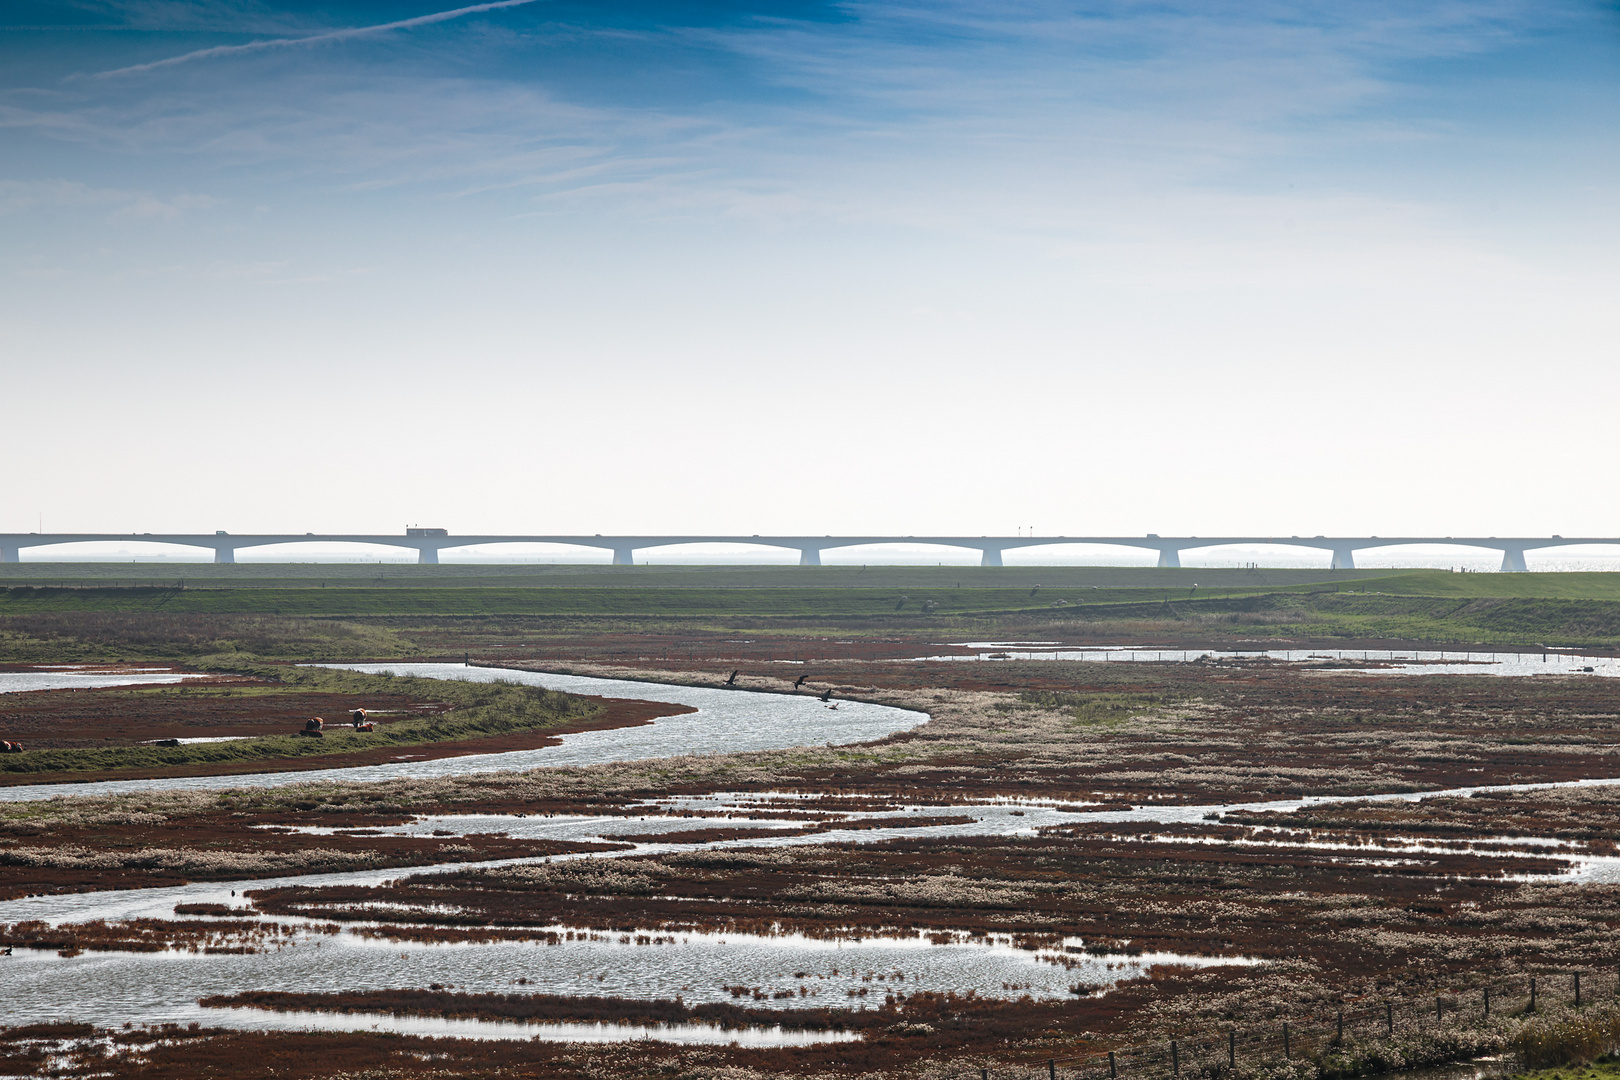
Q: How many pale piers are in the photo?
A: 9